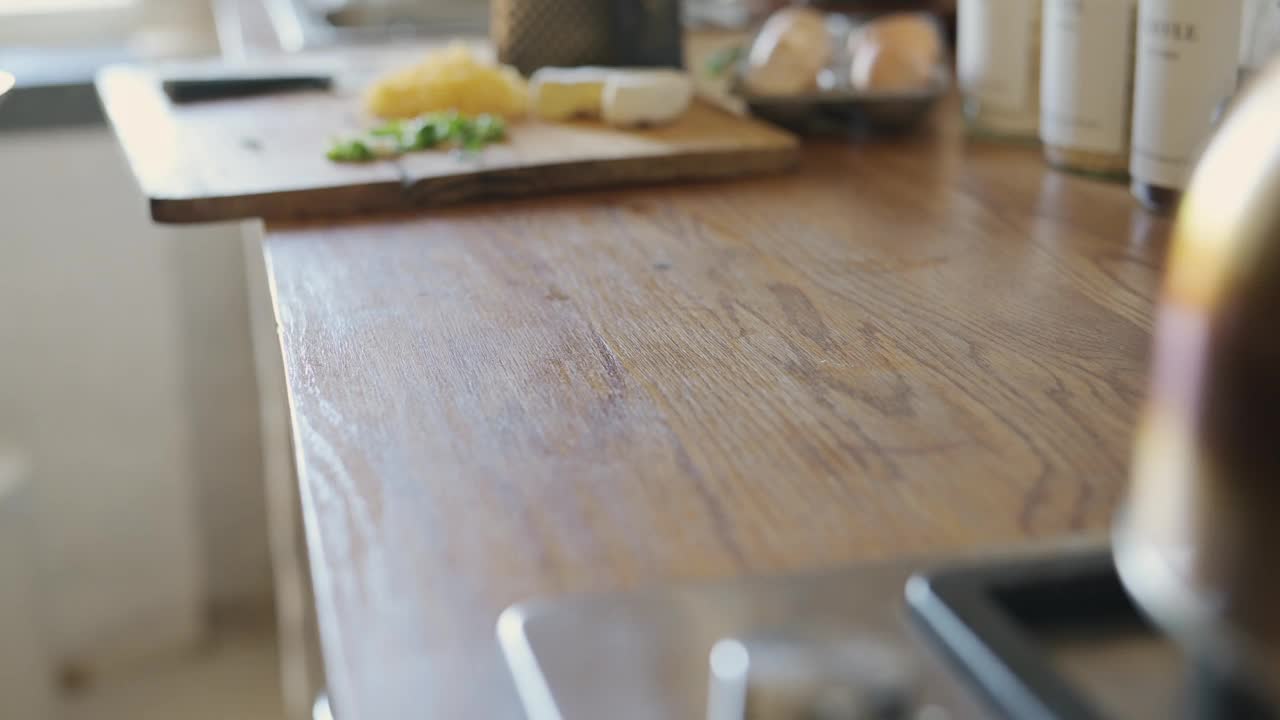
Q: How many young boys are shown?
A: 0